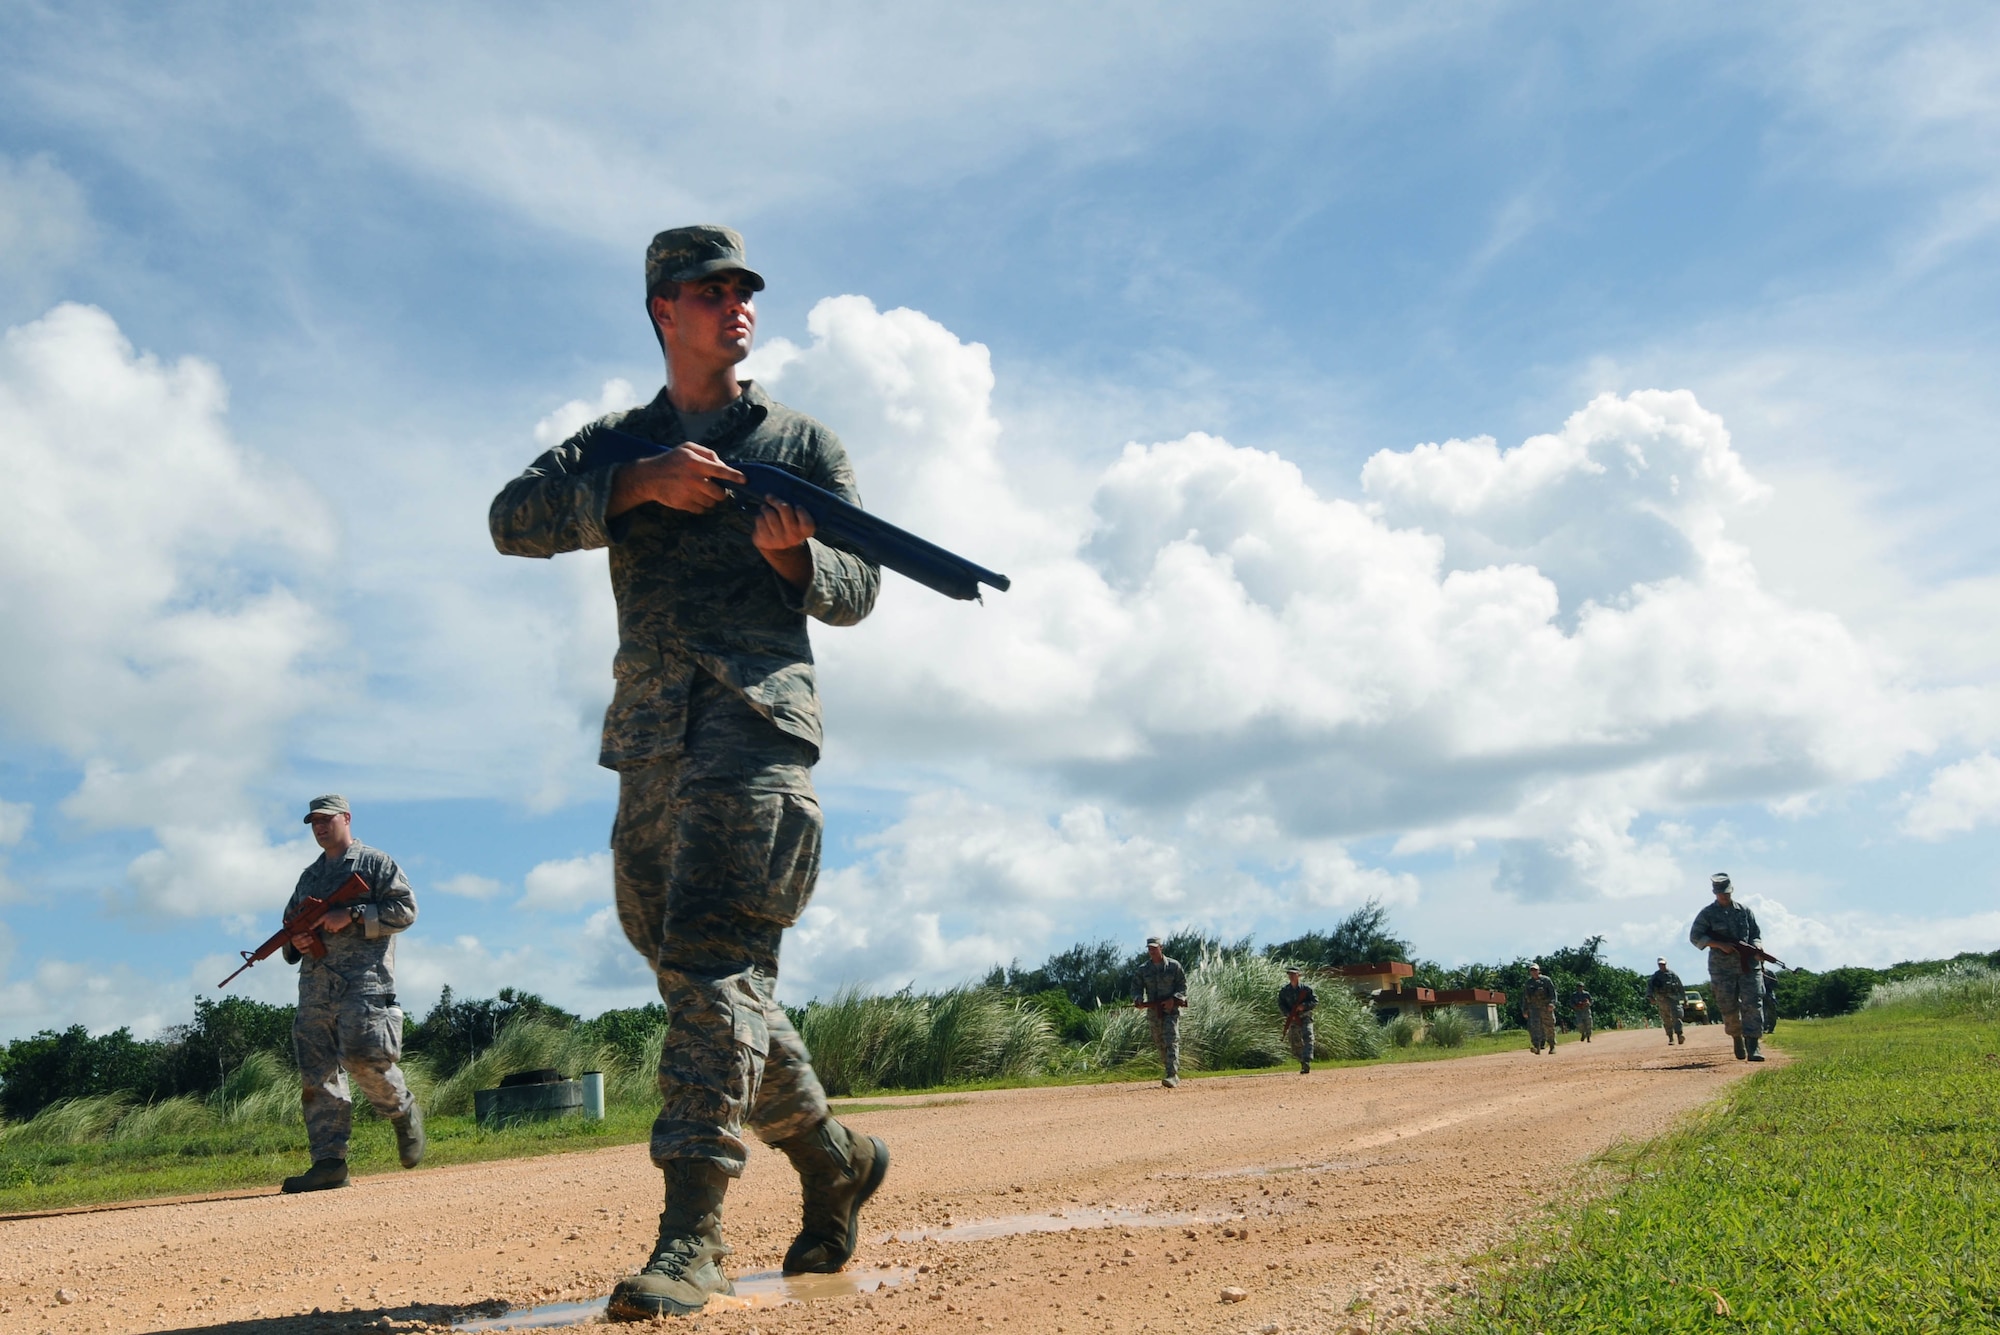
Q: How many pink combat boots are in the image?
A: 0